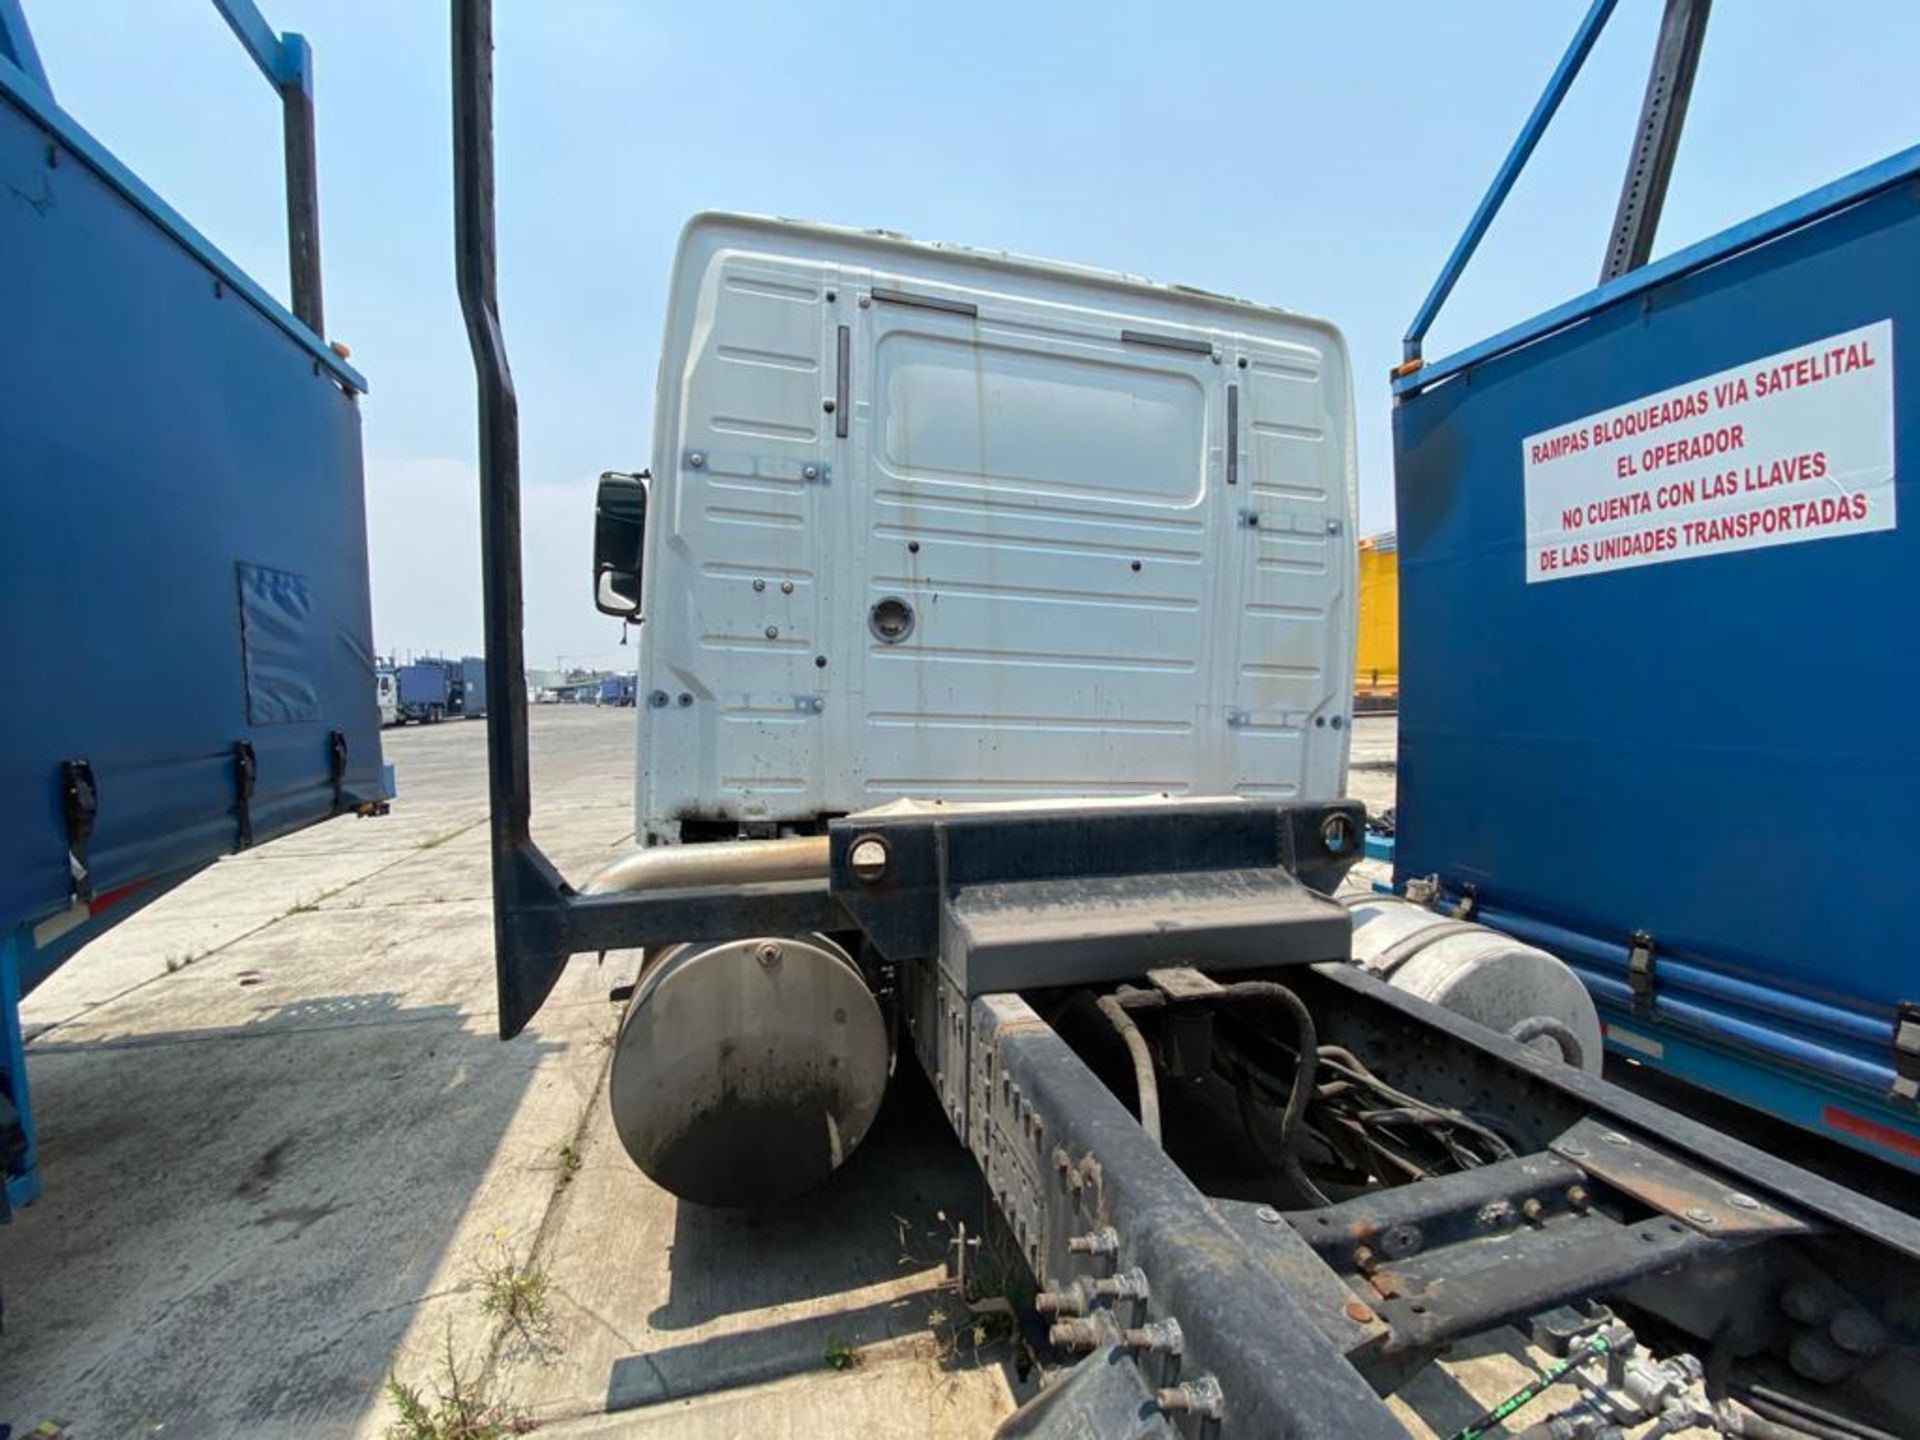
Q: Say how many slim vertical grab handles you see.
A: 2